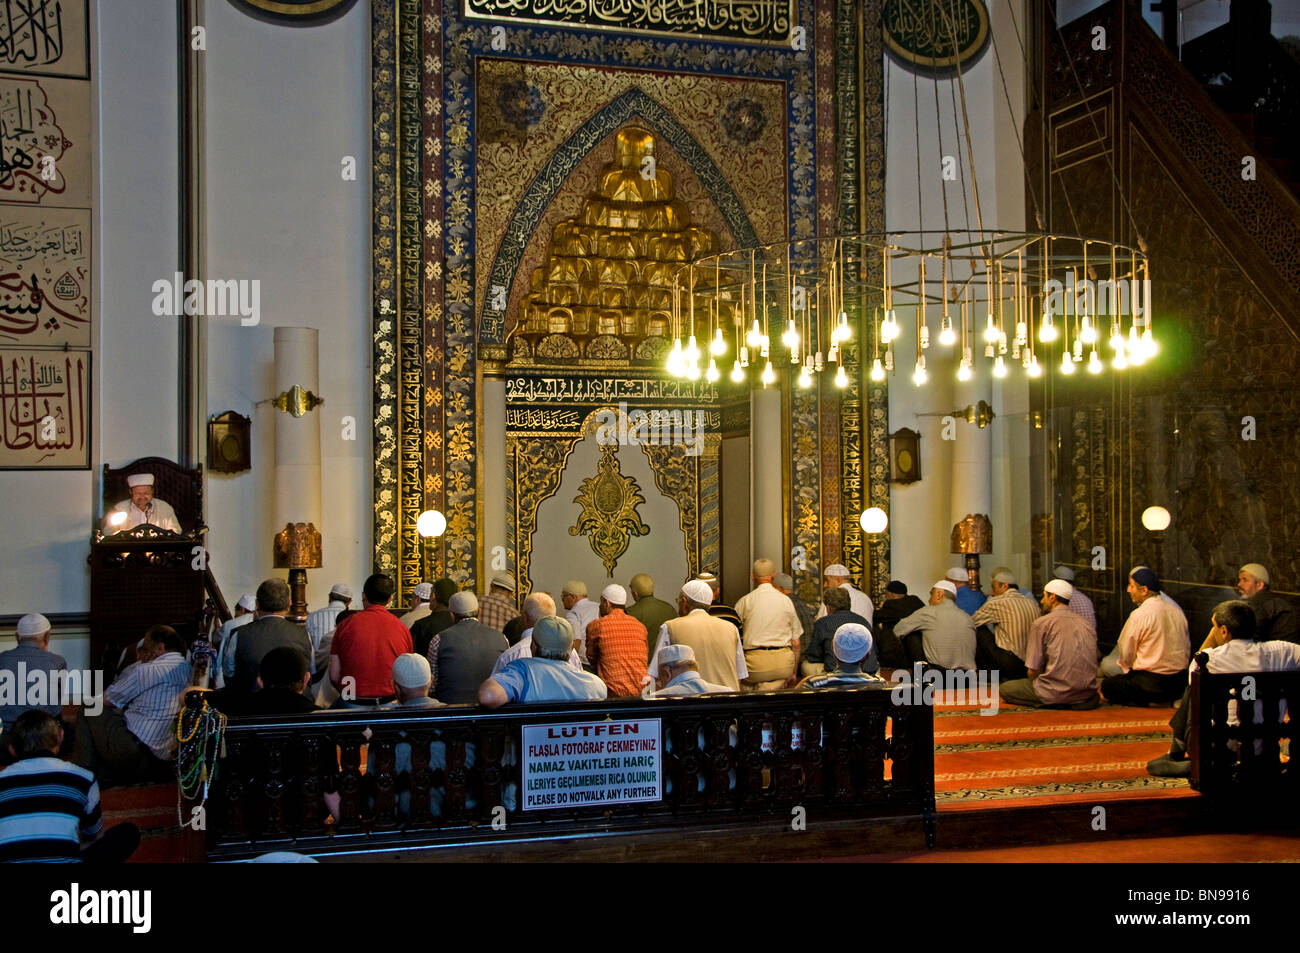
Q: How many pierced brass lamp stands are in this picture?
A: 2